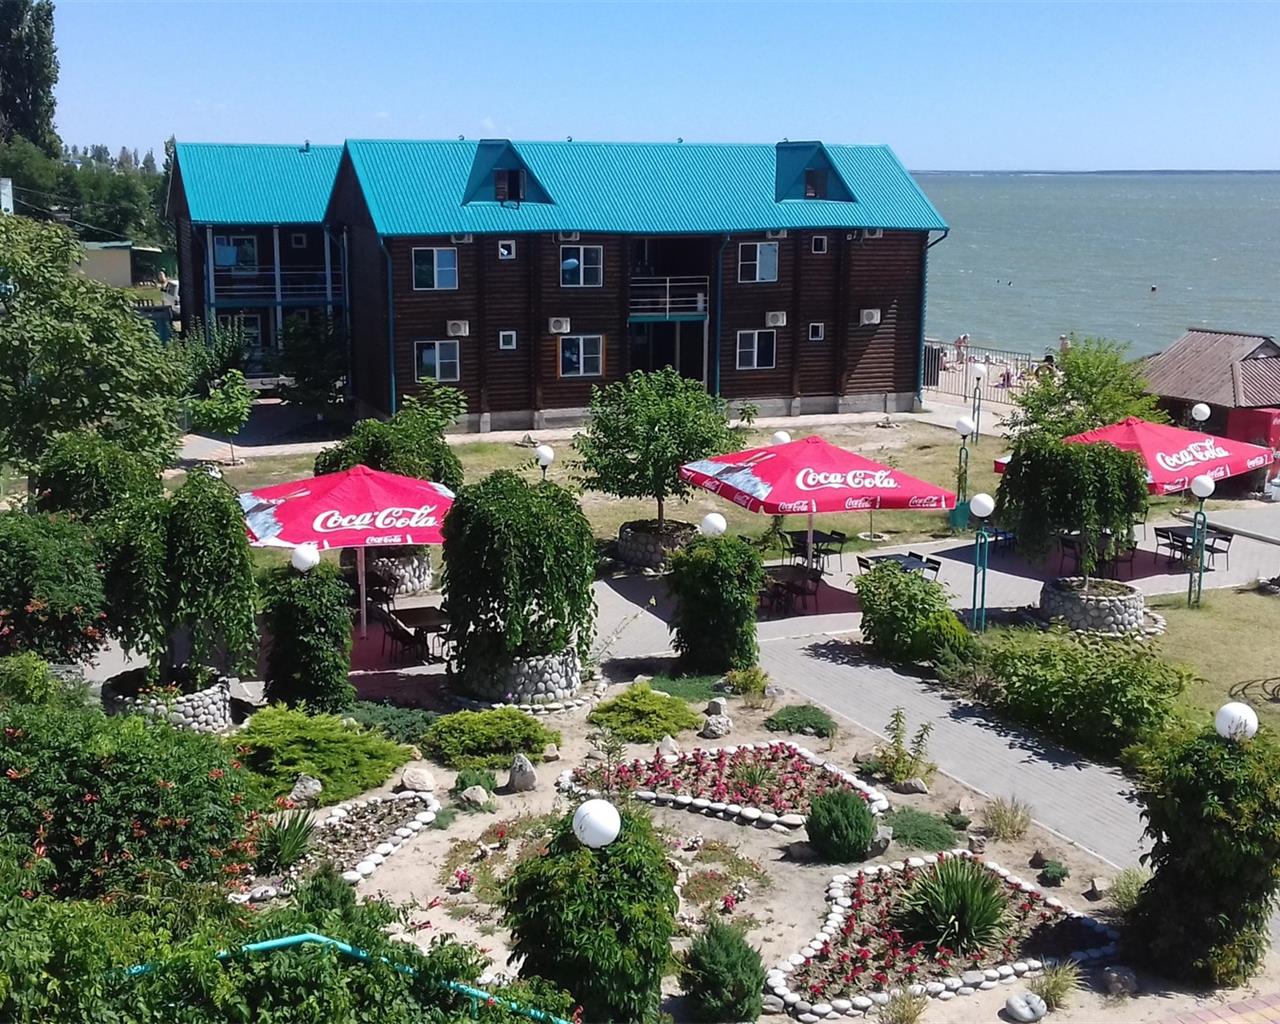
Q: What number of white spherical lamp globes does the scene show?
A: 11